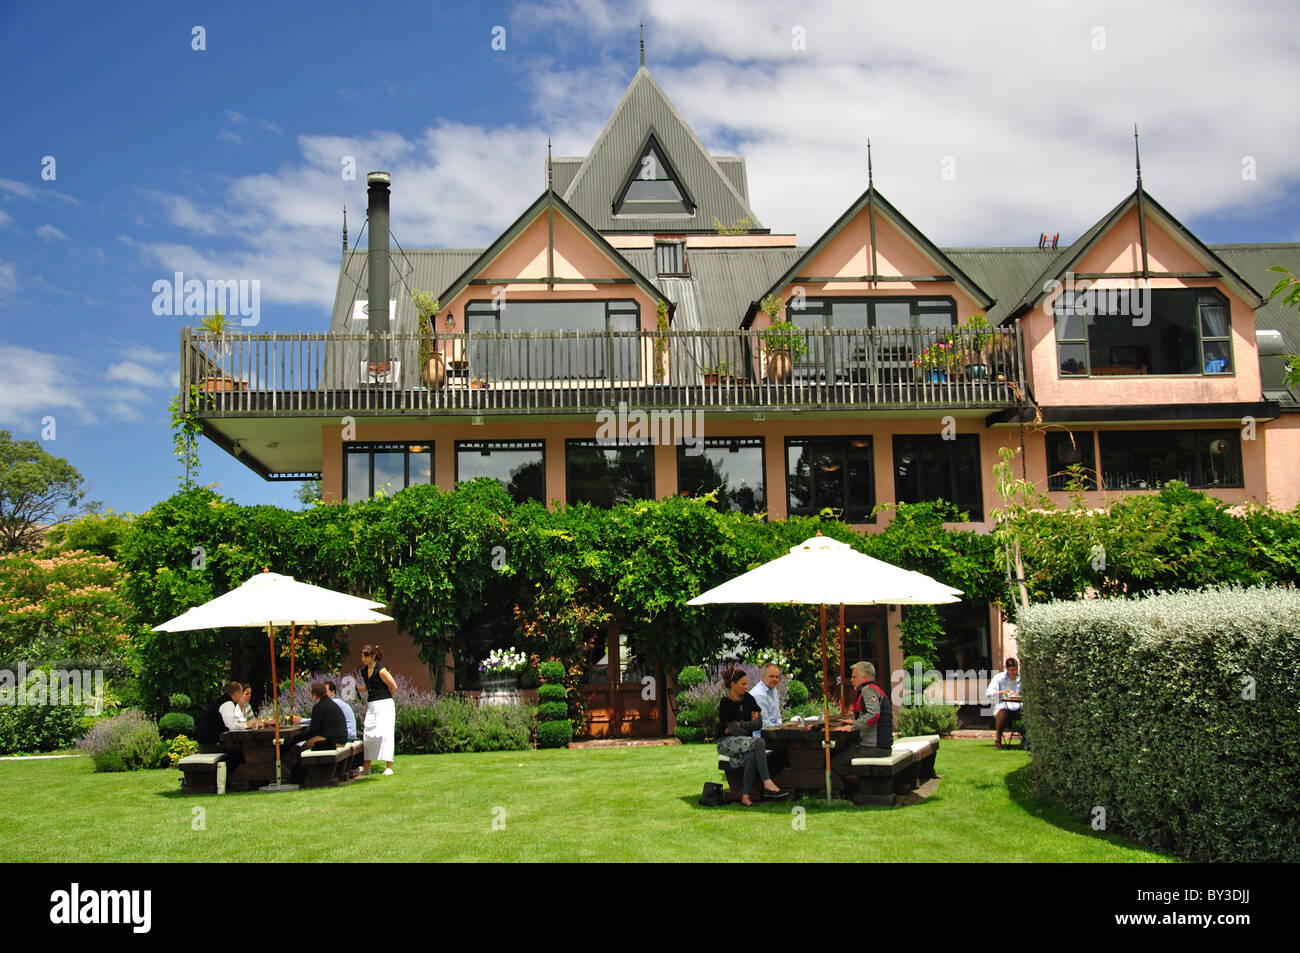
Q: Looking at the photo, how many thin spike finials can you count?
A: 5